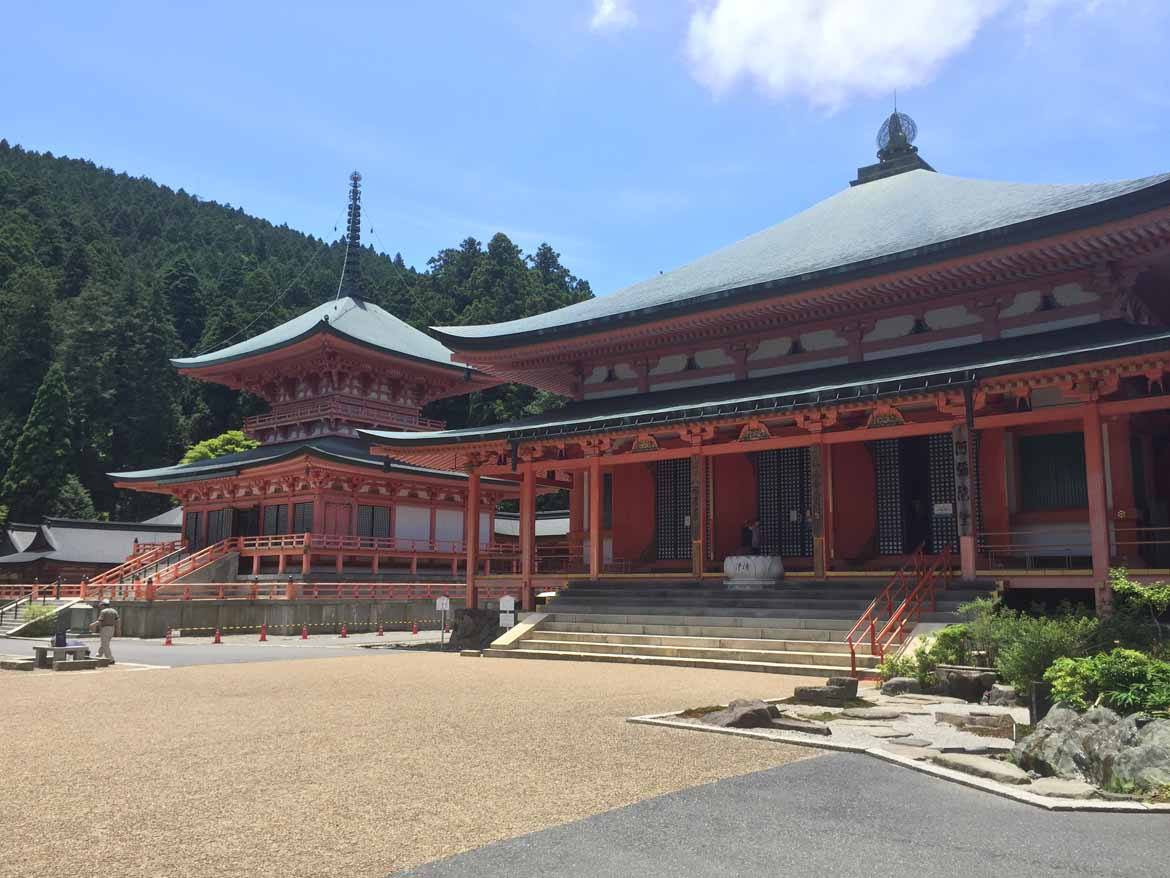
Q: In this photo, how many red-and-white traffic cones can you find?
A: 8